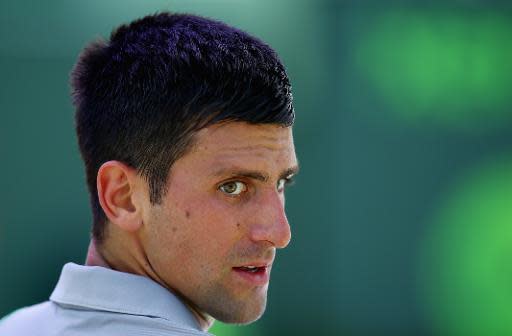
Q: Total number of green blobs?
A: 2